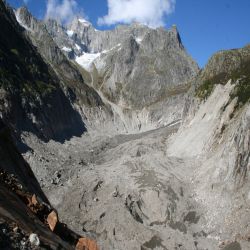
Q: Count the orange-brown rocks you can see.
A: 3